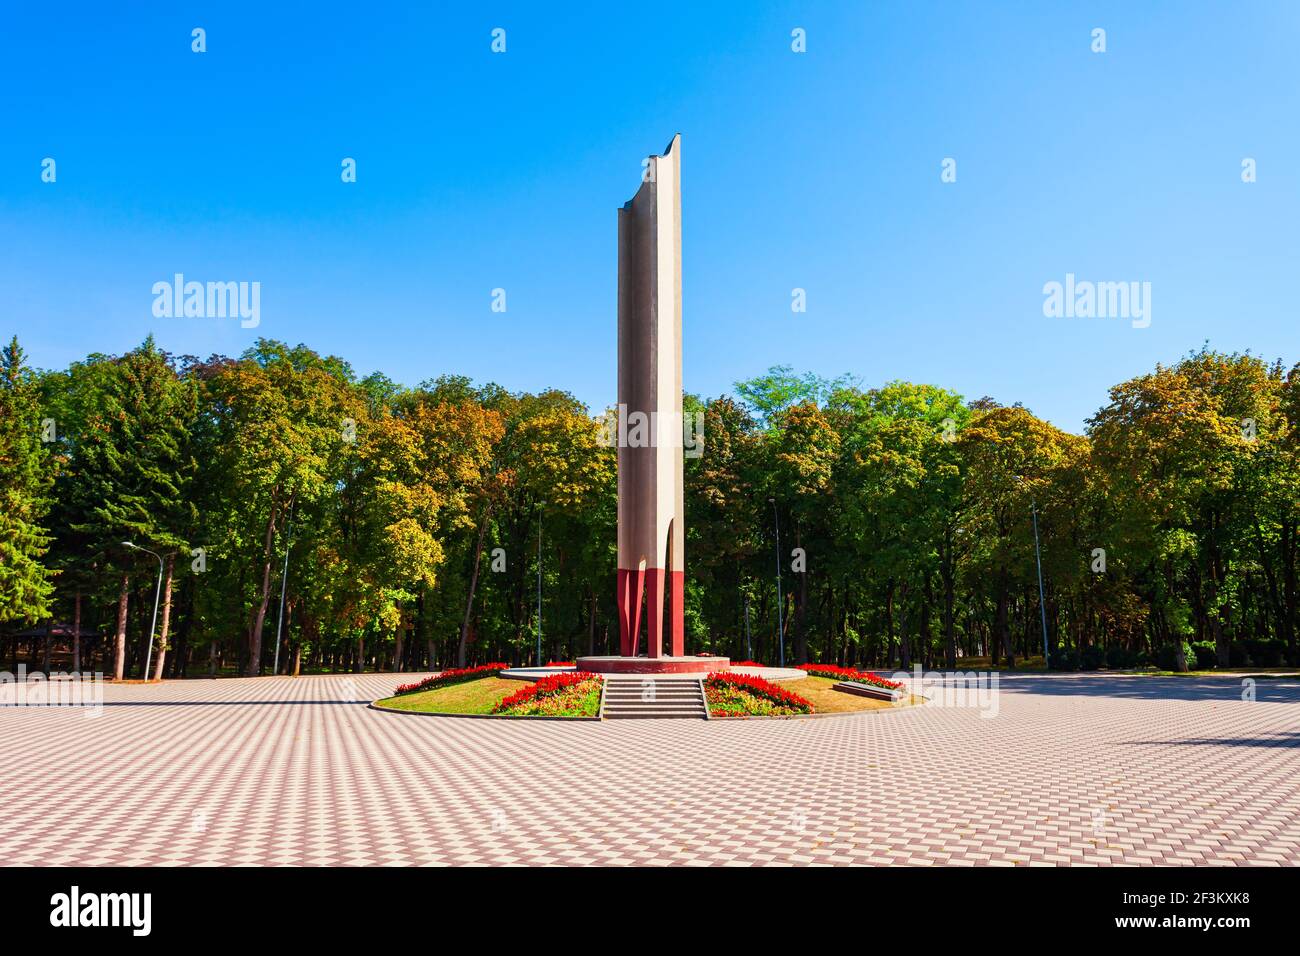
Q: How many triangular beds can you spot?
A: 2